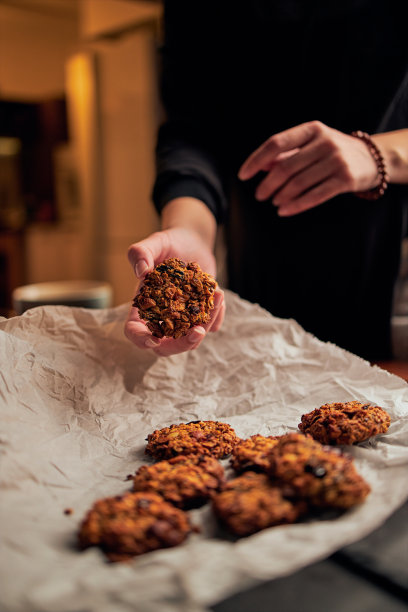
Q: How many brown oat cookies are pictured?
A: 8